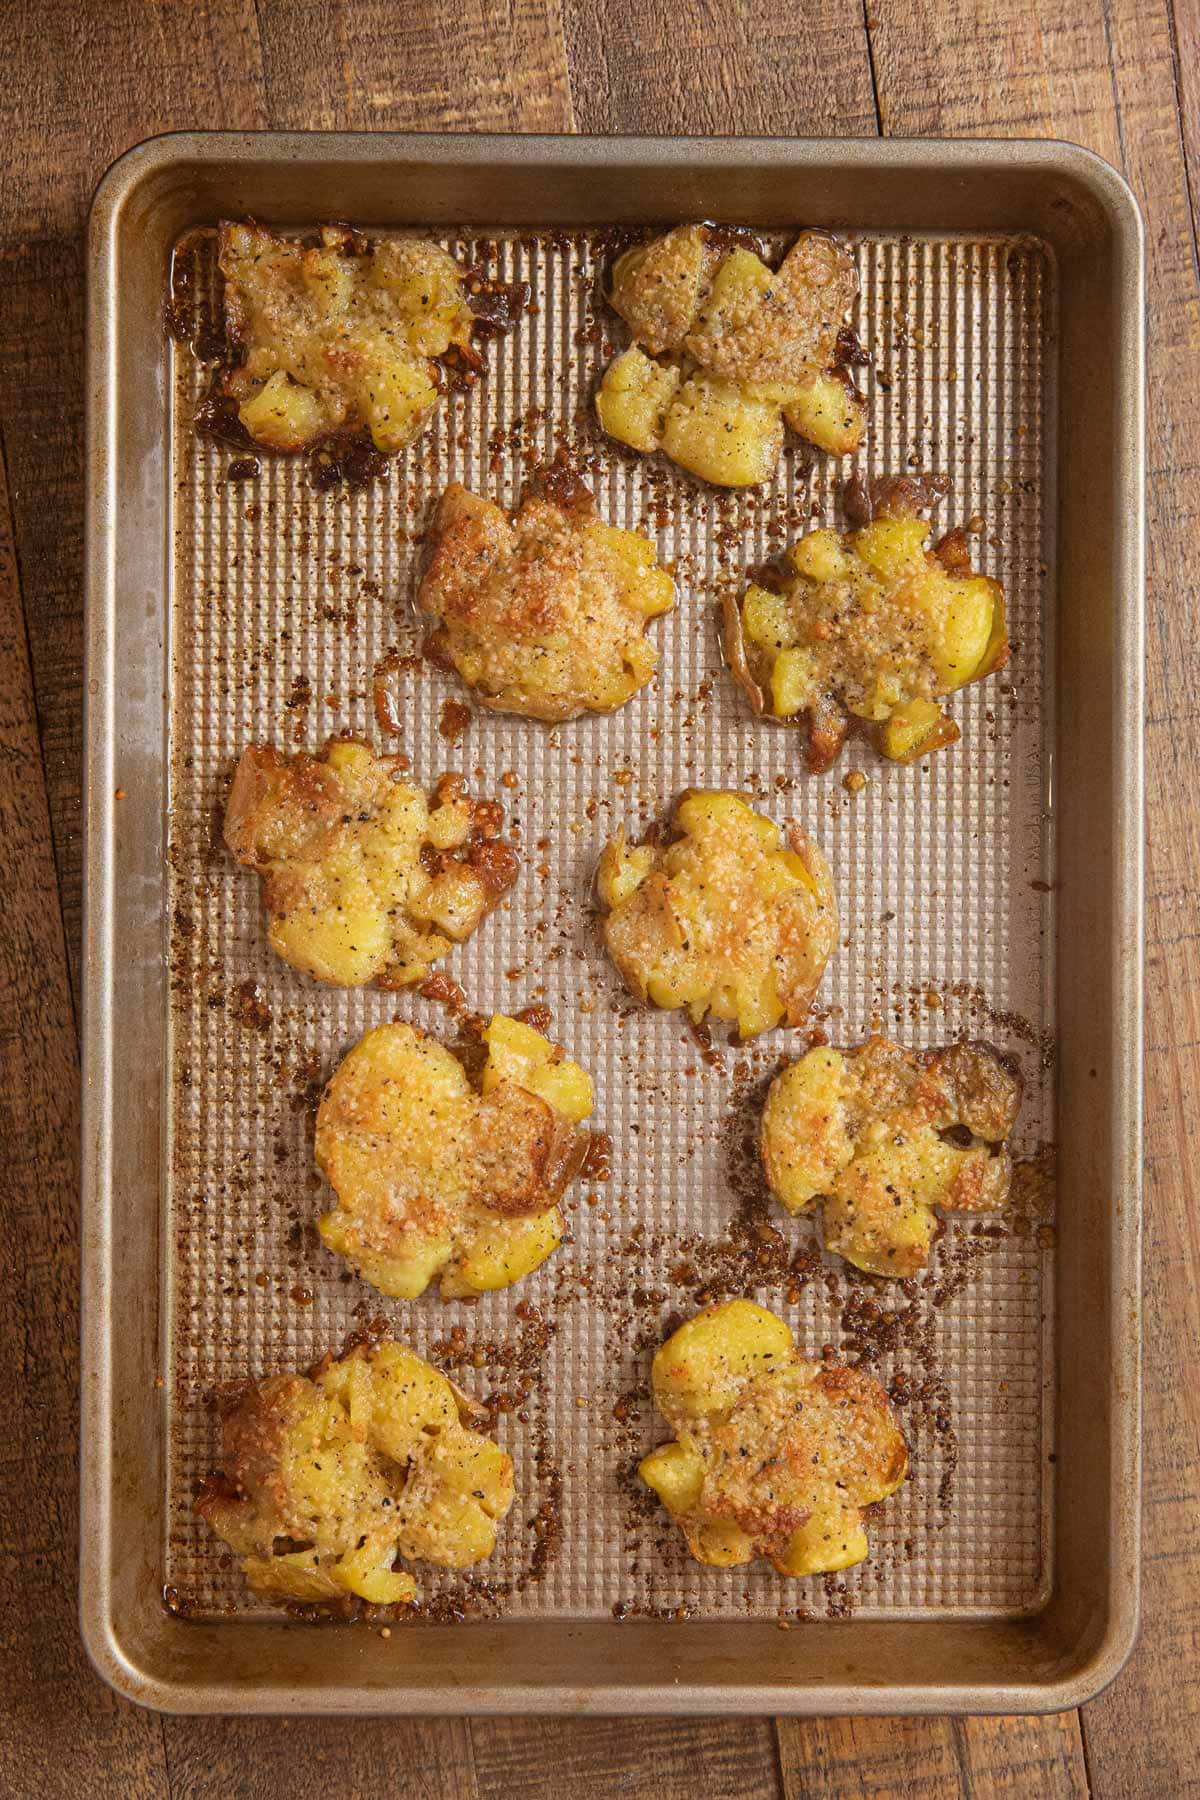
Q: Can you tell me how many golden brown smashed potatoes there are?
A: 10